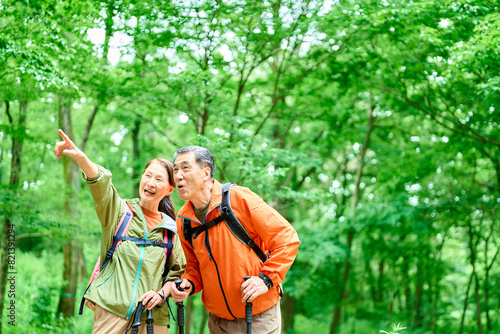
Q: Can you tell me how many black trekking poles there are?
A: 4